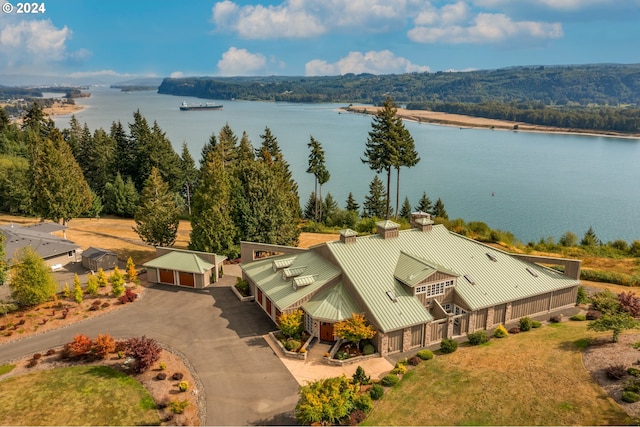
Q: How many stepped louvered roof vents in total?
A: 3